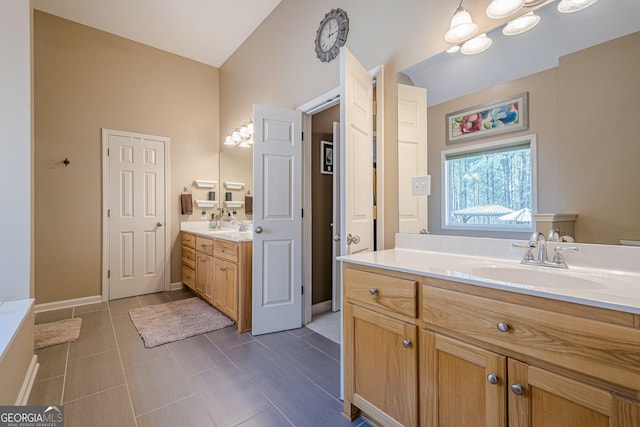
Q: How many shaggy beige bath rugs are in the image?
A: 2